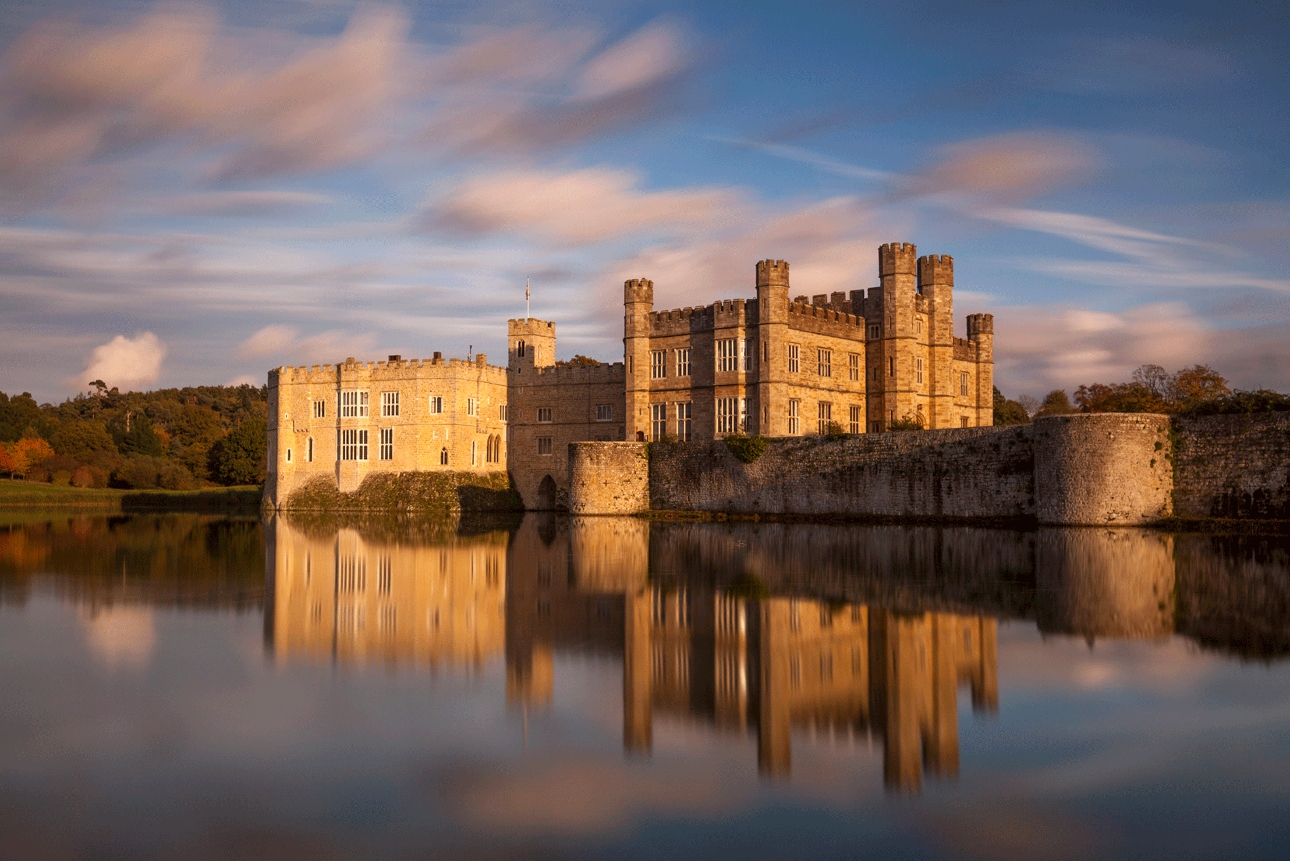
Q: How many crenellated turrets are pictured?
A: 6